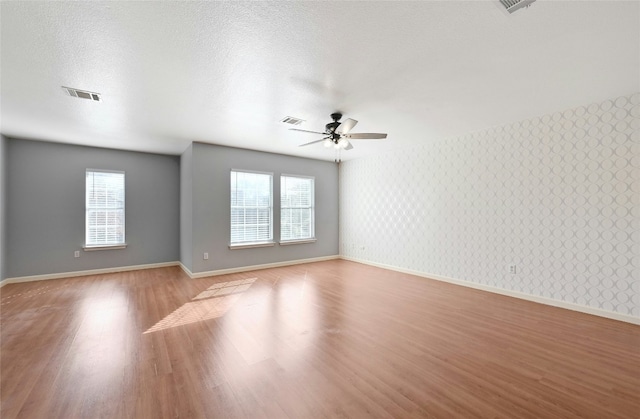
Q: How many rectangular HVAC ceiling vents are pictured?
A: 3